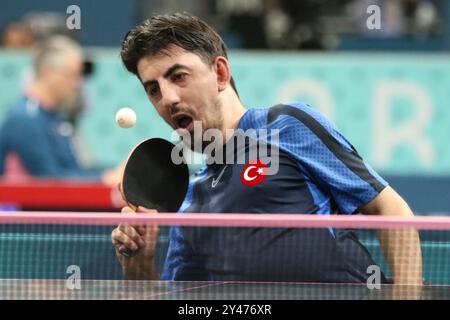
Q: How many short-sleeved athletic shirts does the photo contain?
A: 1